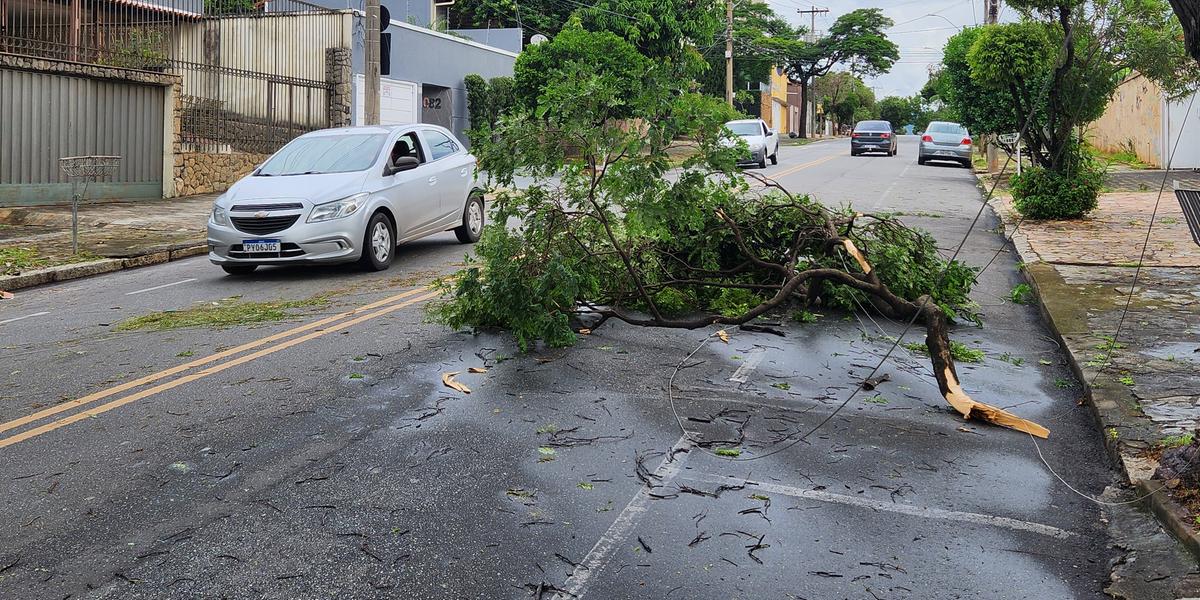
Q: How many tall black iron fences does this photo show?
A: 1